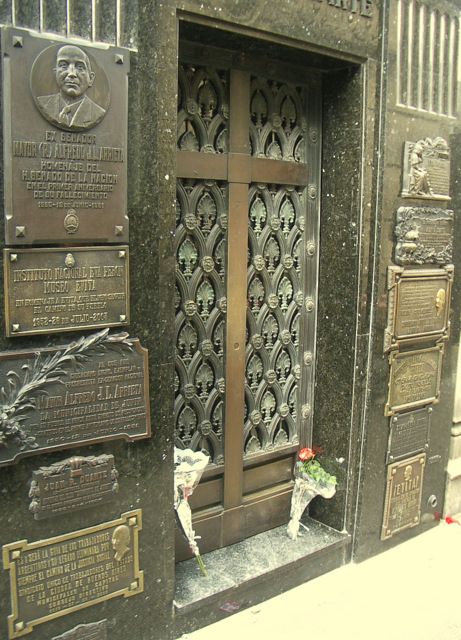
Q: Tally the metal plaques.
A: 12